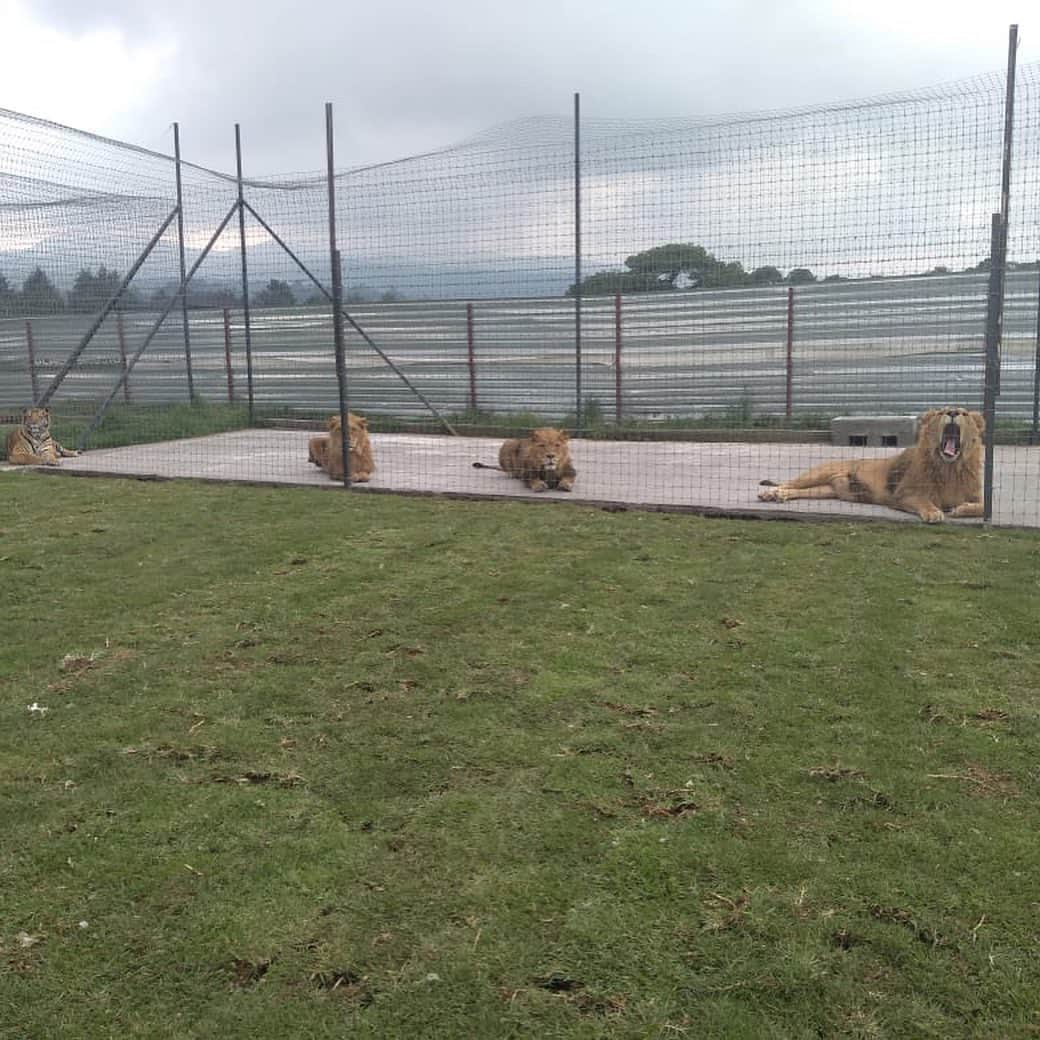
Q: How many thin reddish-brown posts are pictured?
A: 6